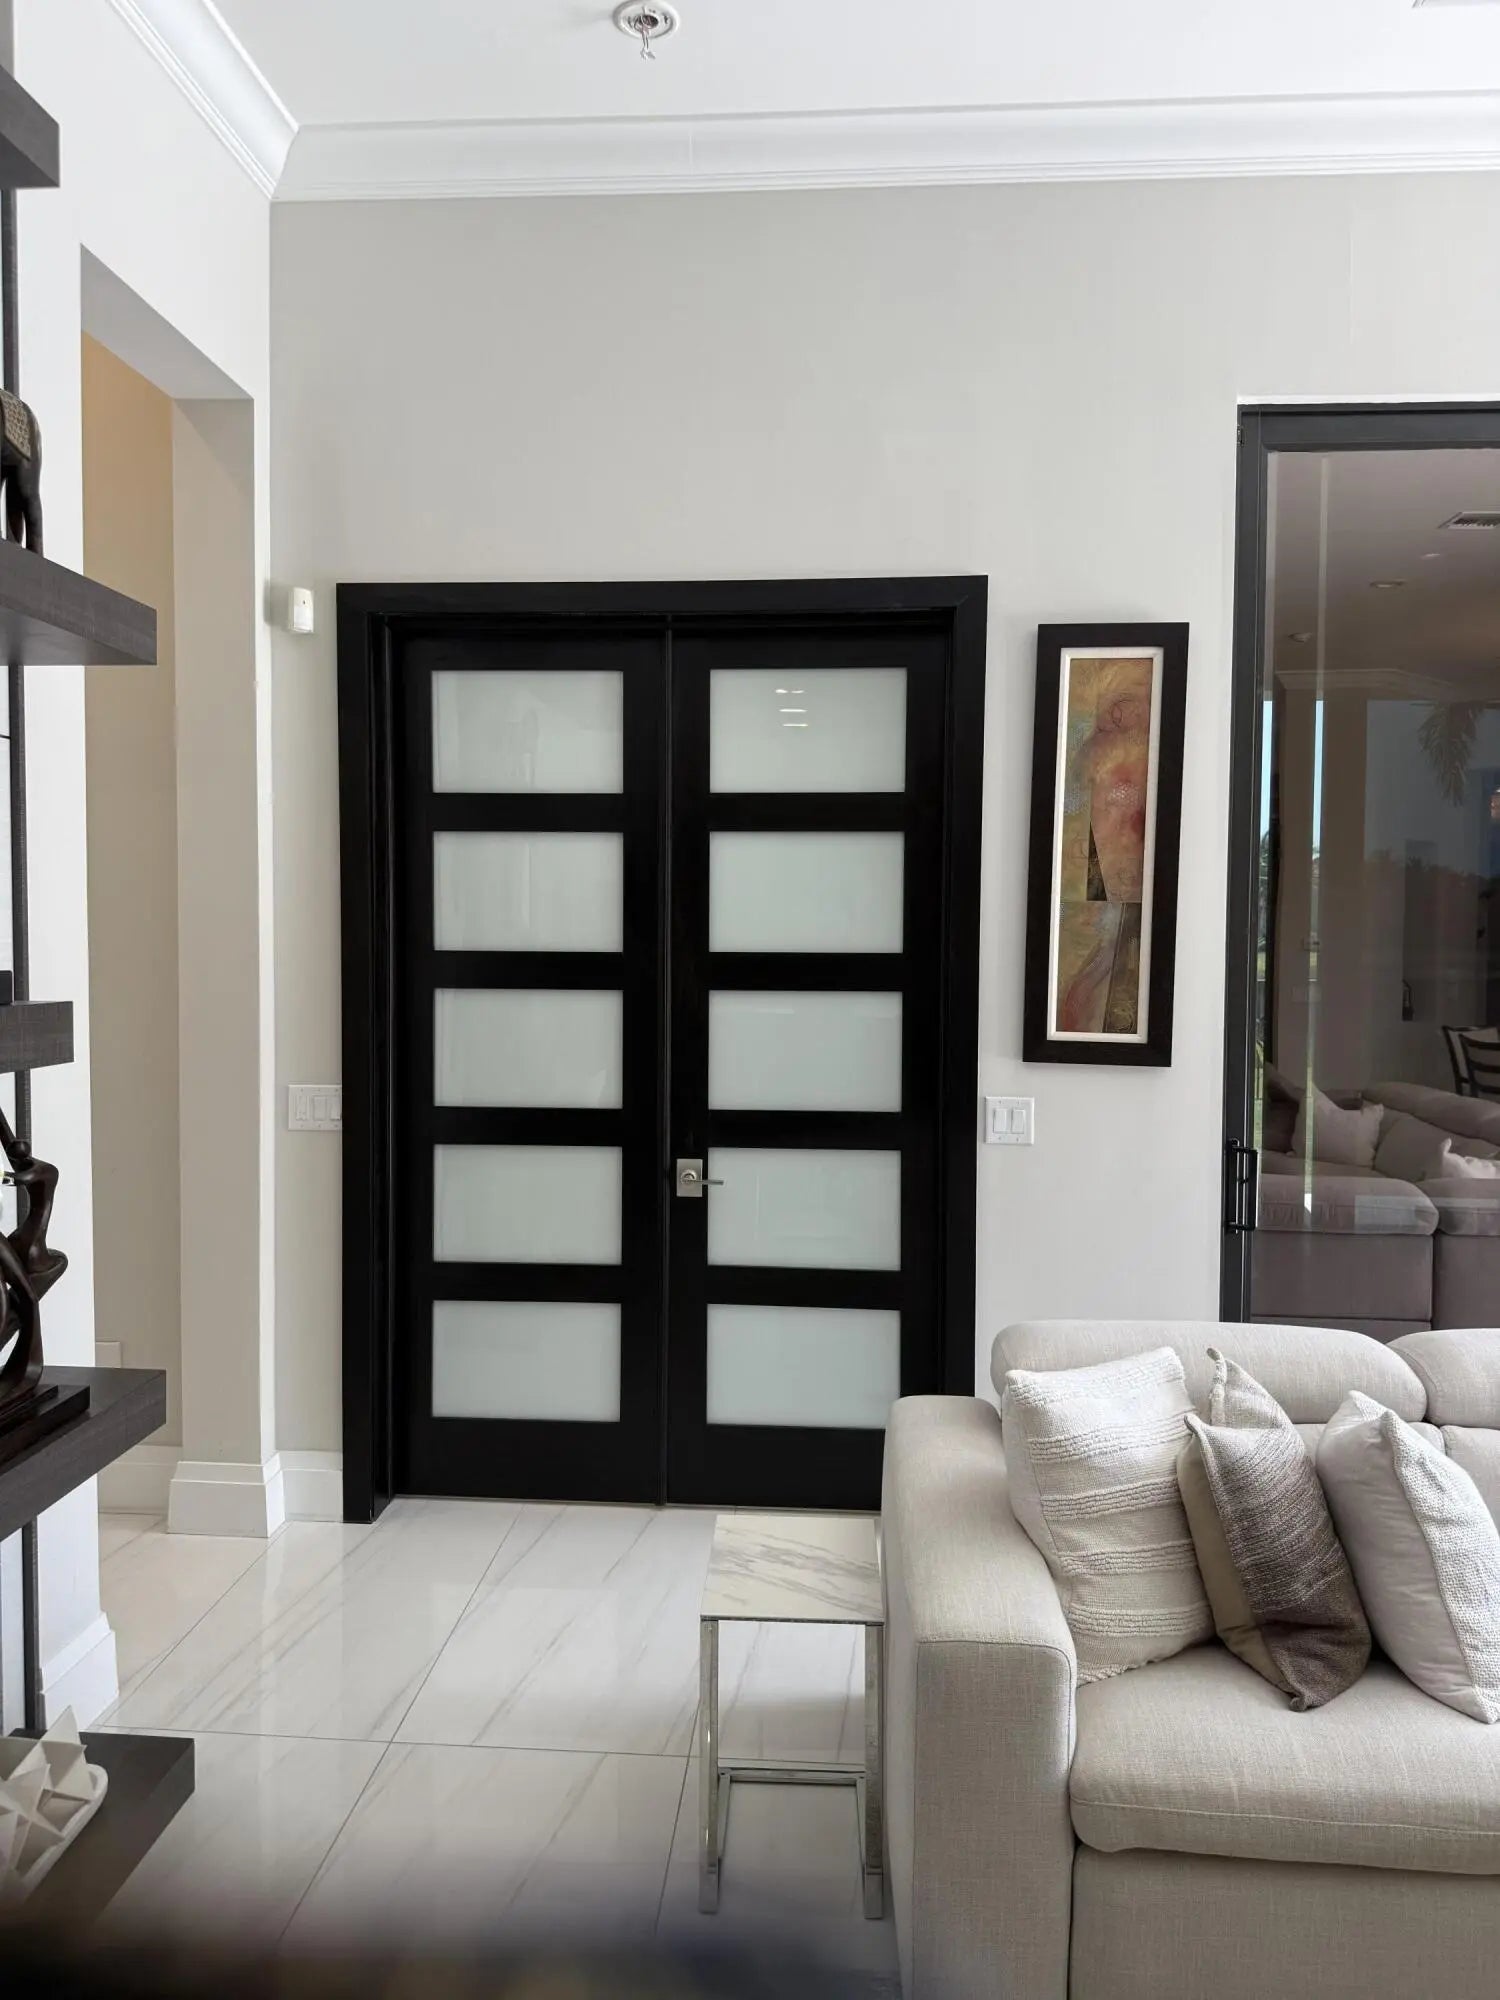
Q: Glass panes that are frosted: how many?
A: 10